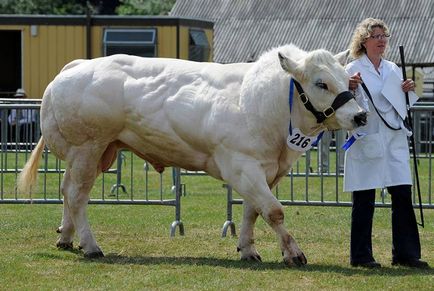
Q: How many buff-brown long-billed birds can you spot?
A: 0